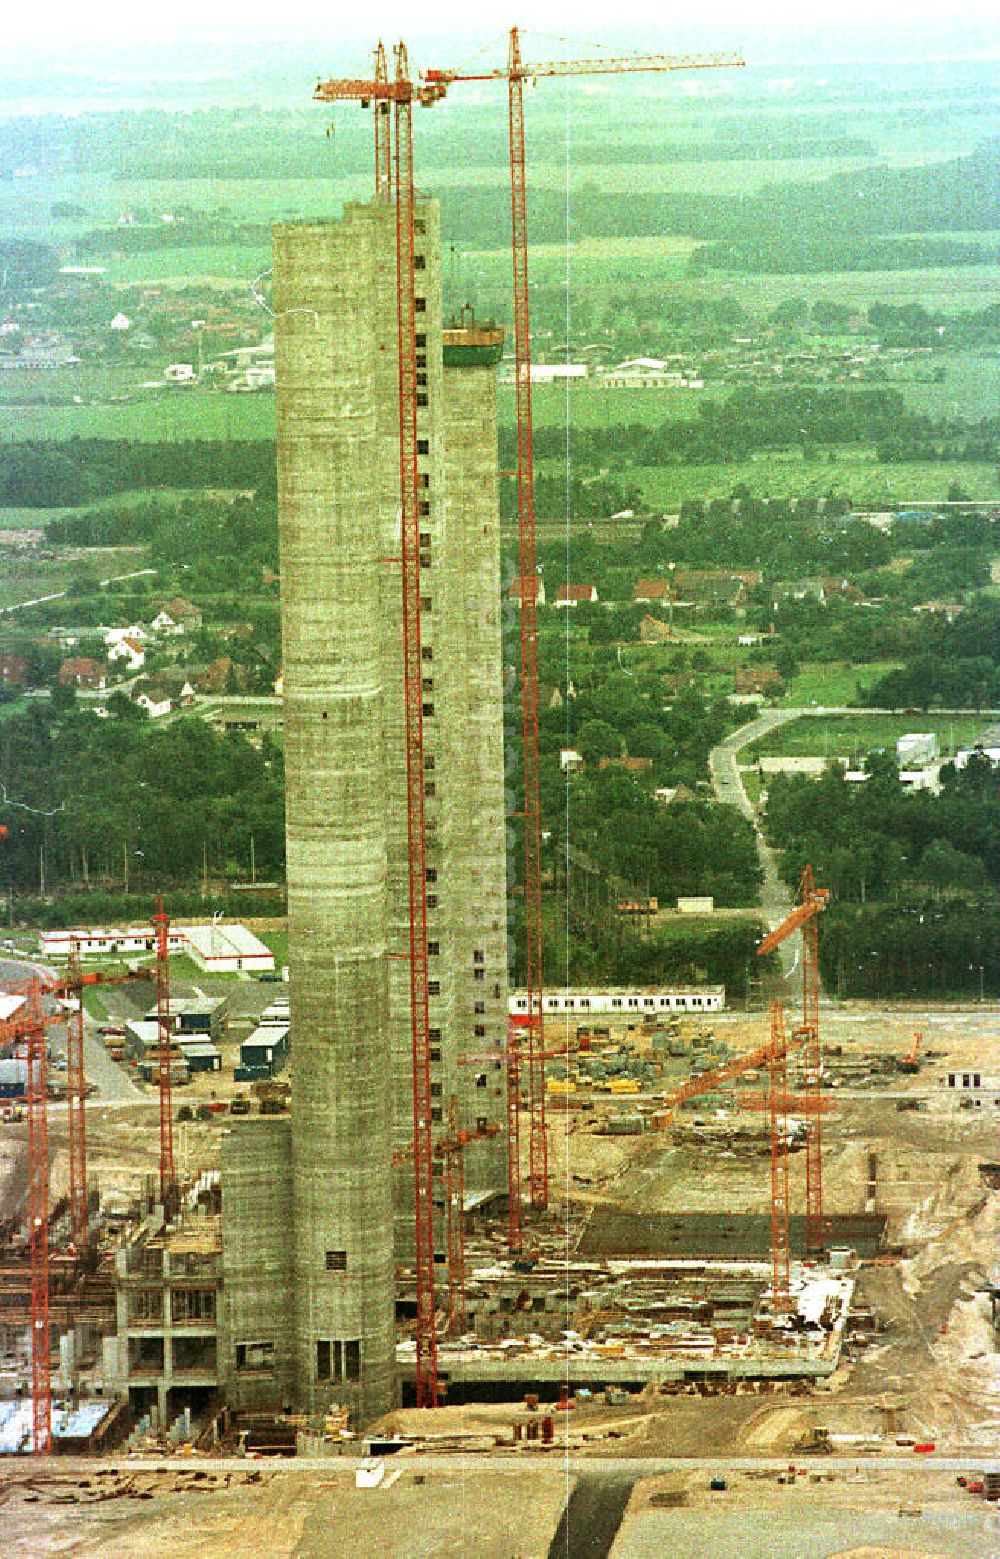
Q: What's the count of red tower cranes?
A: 10